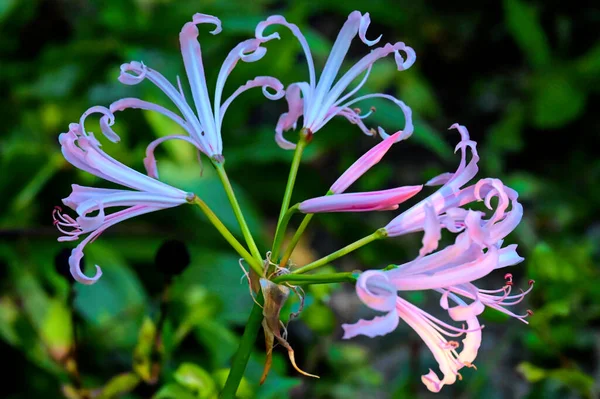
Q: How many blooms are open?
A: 6